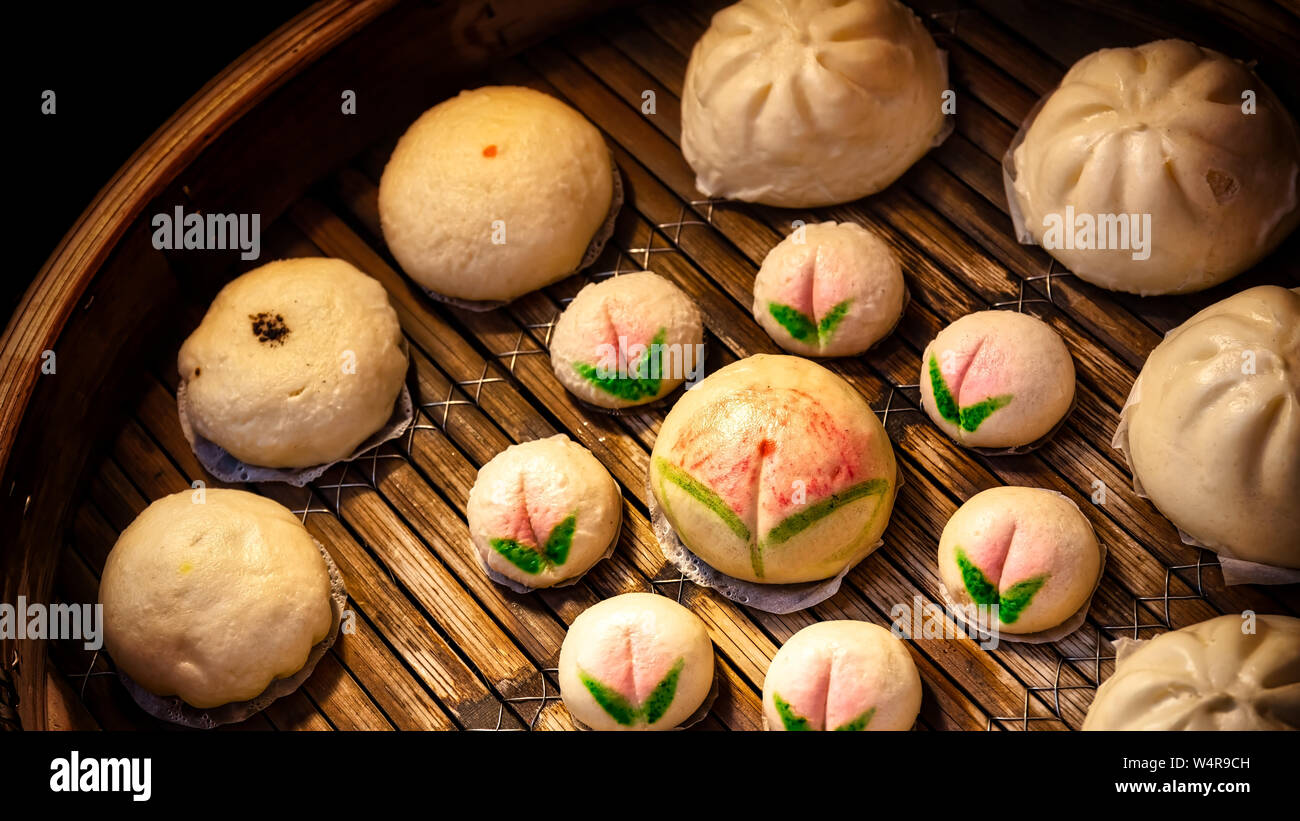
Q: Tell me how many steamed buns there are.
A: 15